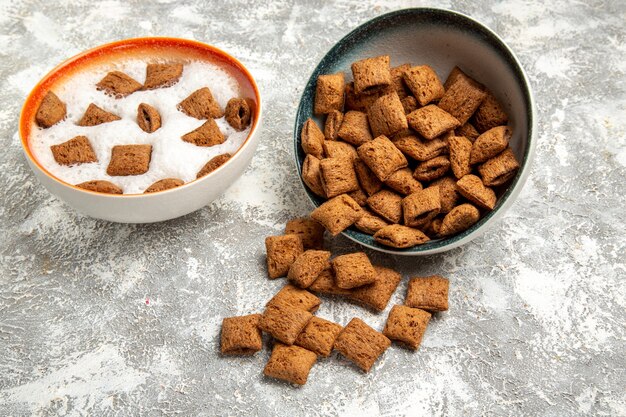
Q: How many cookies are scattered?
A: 14